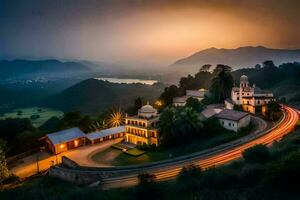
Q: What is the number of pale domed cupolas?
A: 2